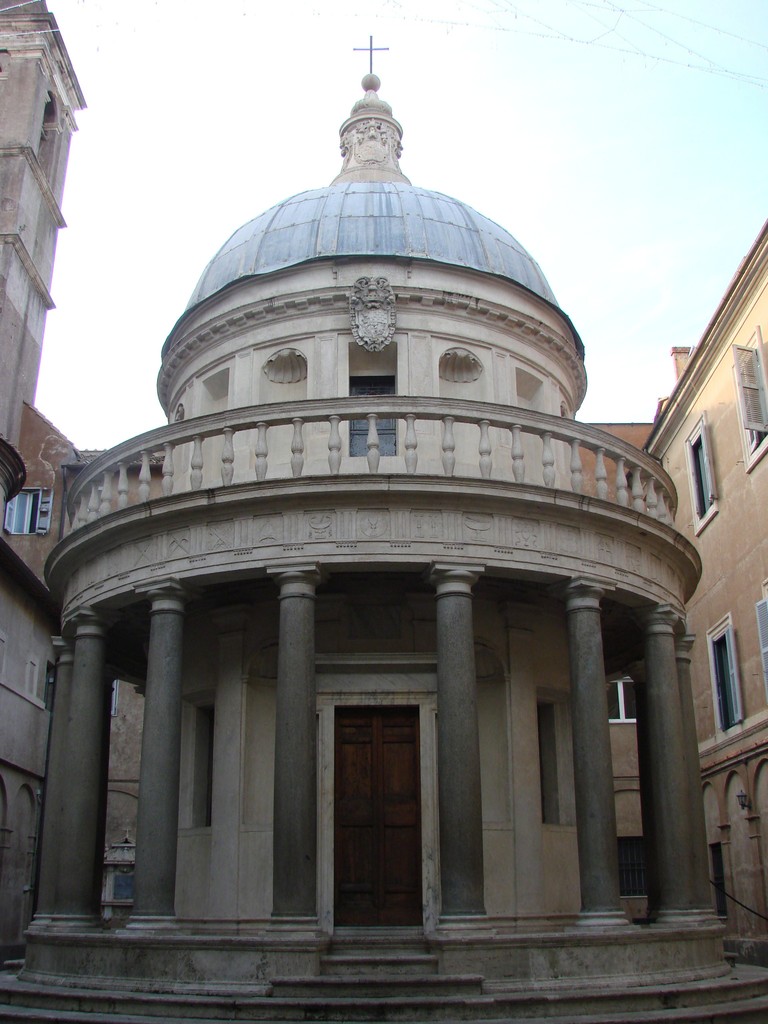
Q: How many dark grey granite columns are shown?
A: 8